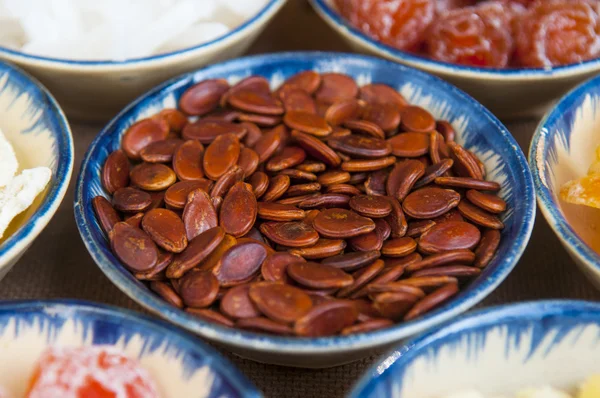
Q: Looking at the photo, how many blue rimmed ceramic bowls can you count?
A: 7